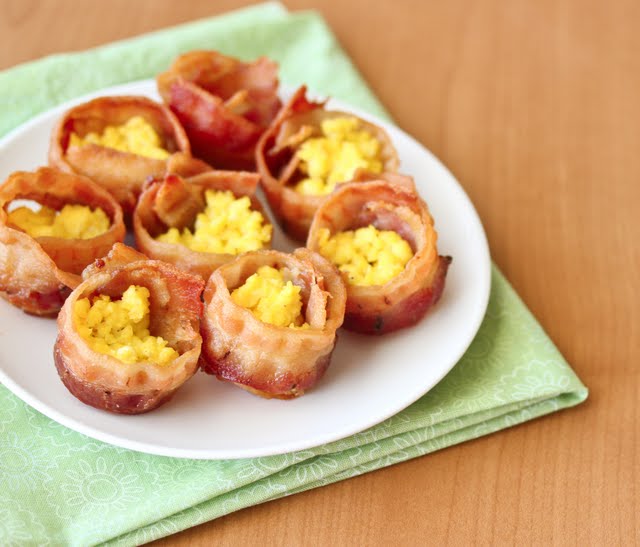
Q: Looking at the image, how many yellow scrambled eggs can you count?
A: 7